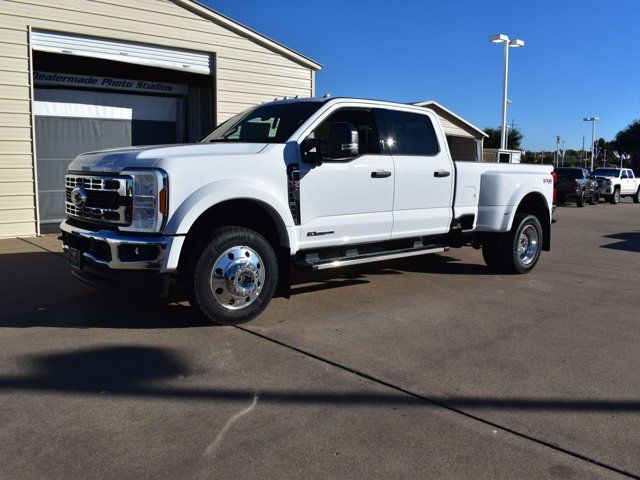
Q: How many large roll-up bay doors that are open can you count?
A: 1